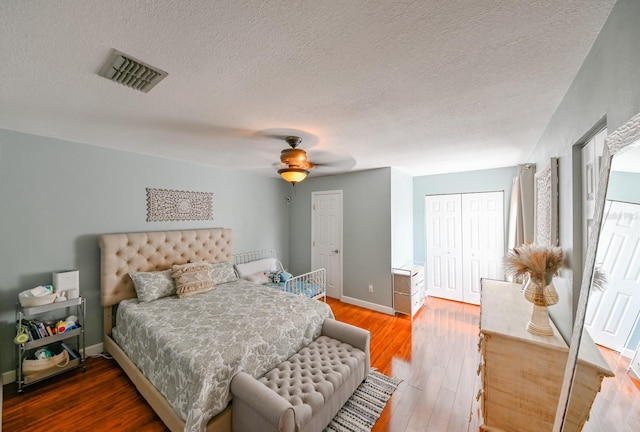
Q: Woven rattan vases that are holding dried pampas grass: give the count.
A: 1